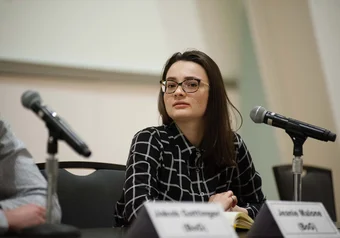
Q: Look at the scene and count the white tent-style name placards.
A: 2